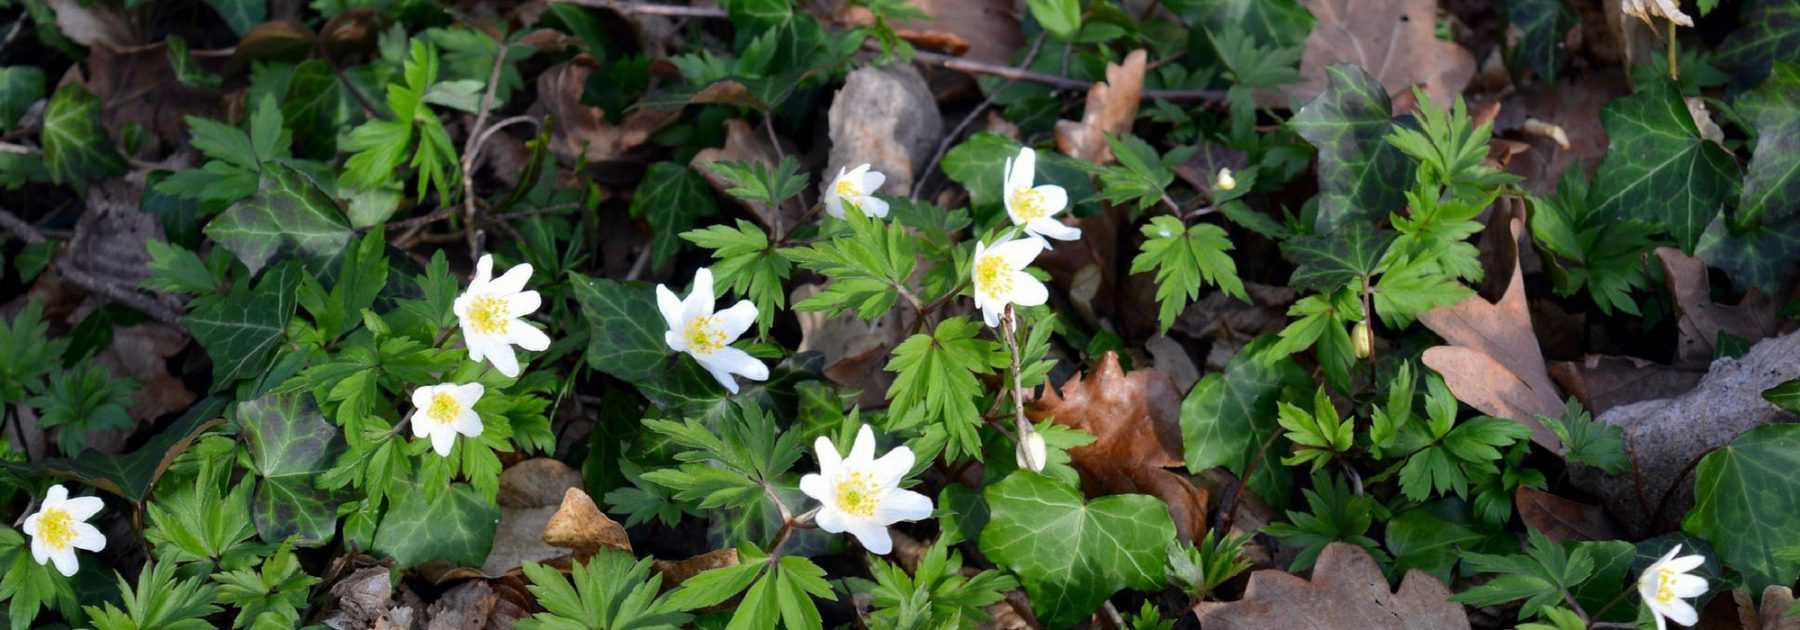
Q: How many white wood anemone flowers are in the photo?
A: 9